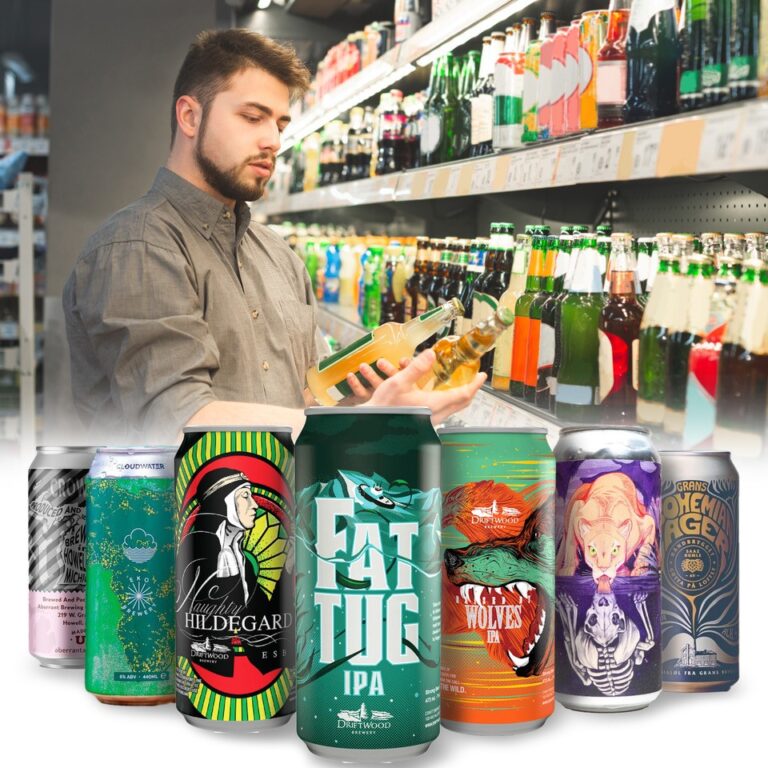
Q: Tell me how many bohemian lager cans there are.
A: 1